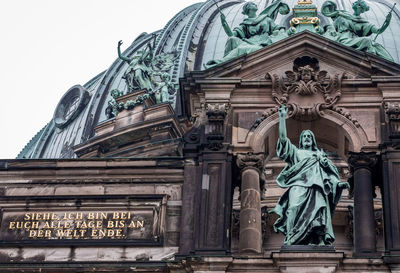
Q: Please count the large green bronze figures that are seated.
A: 2